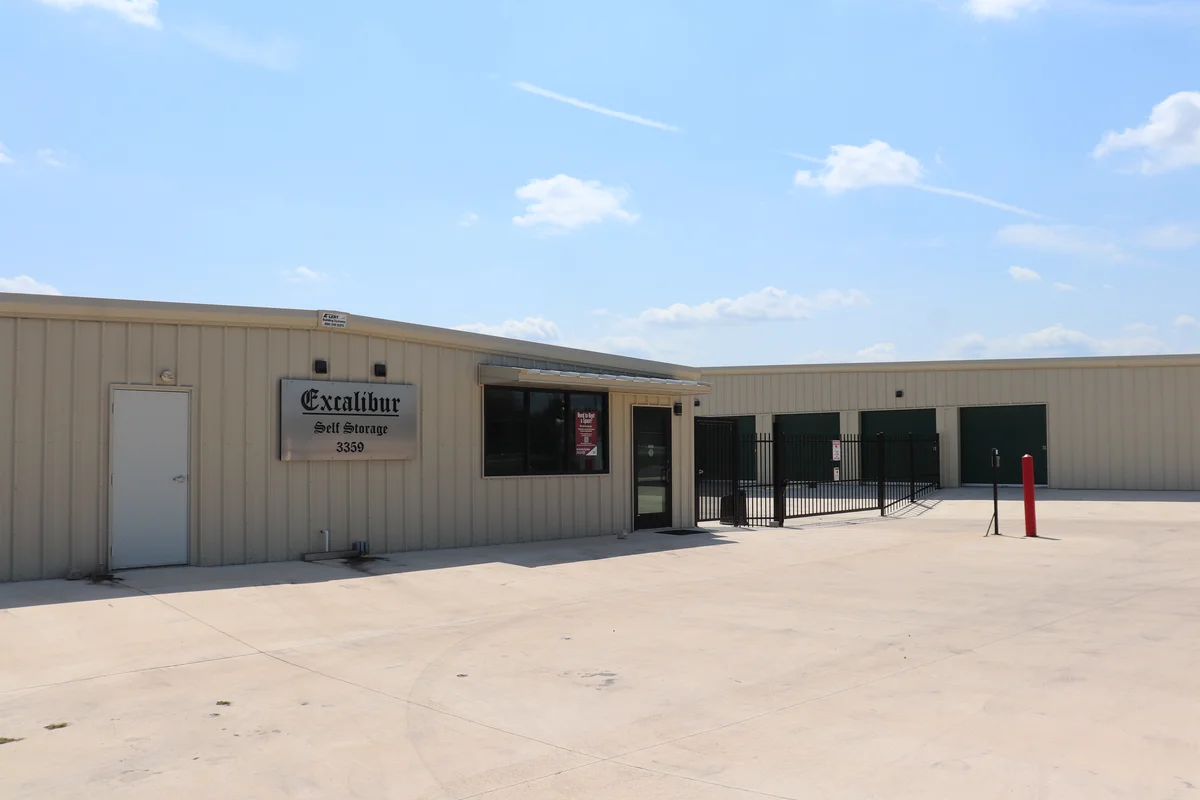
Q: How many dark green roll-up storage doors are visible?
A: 4